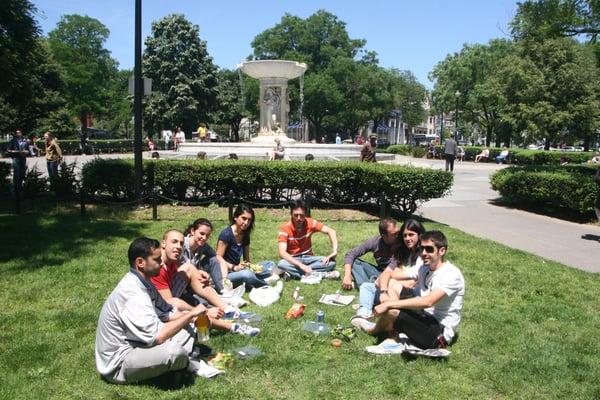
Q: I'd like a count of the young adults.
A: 8